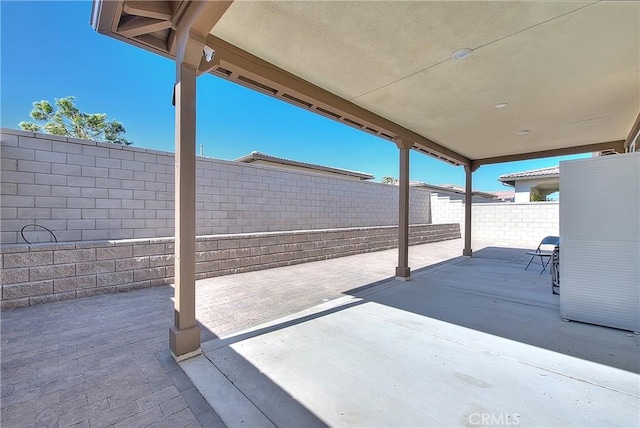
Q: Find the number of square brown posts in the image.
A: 3